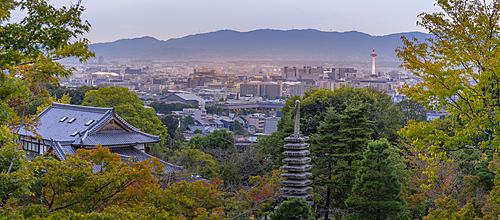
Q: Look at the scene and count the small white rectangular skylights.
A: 4